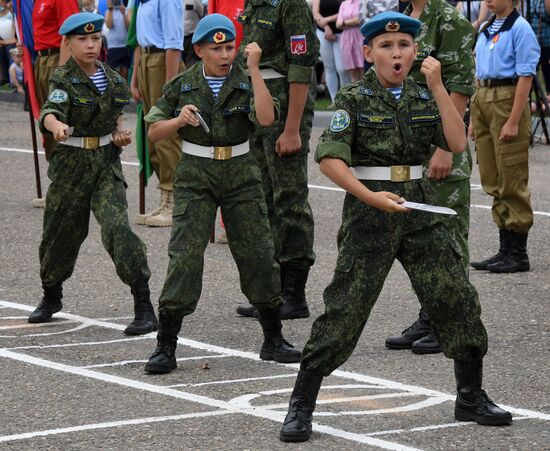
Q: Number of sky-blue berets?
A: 3